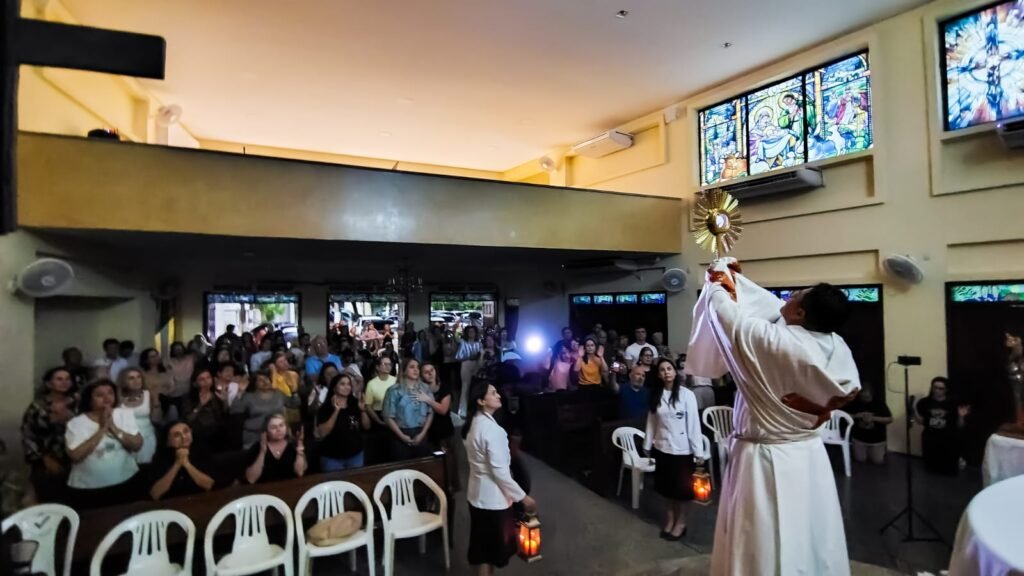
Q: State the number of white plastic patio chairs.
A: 9